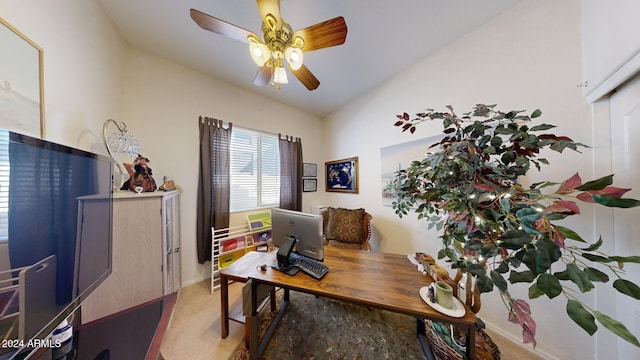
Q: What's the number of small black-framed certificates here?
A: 2